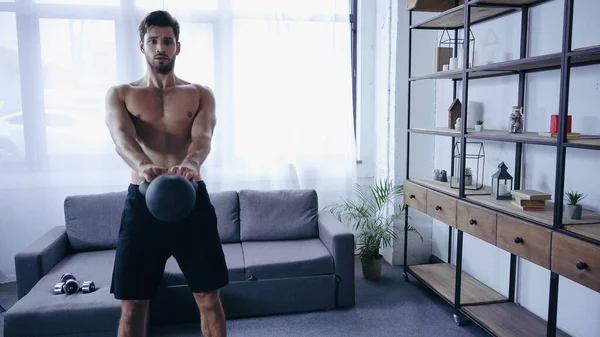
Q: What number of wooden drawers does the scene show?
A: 5